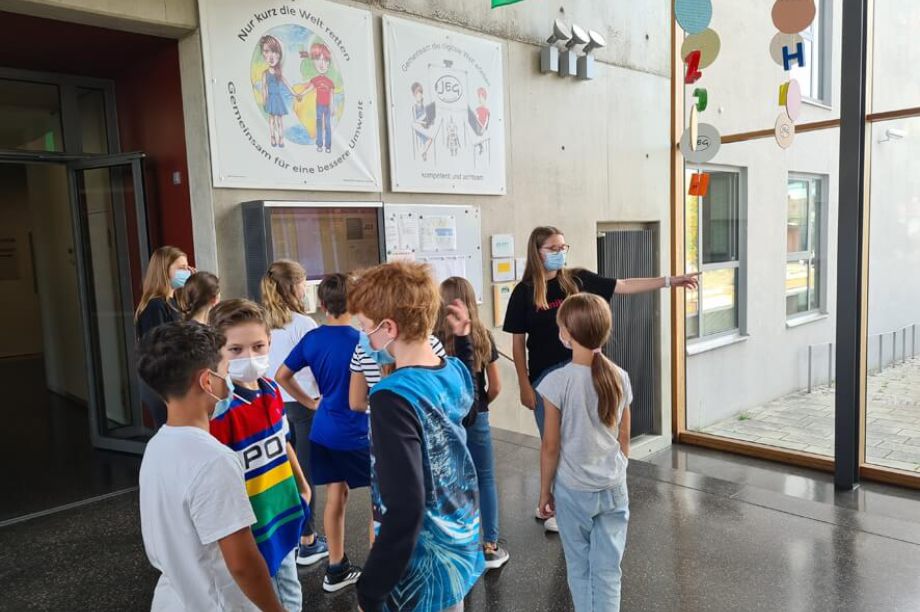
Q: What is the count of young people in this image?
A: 11